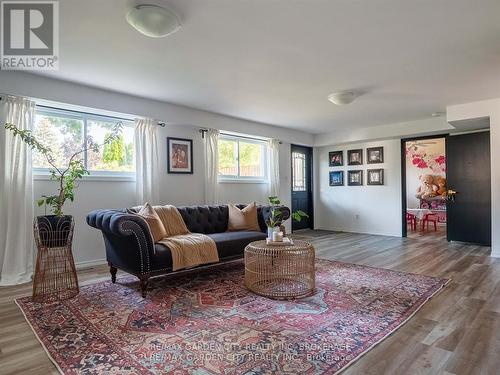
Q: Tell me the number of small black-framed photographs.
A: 6